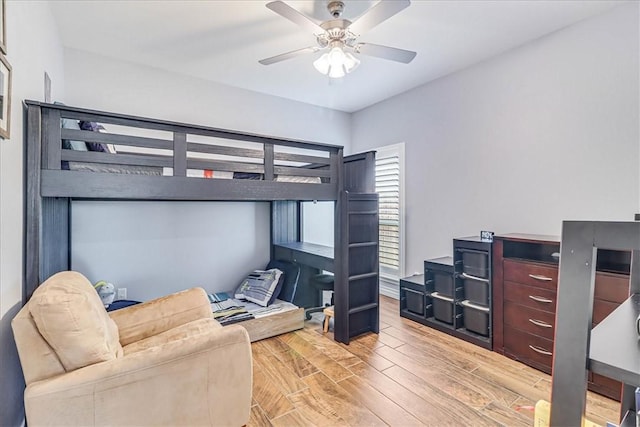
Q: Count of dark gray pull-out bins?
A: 6